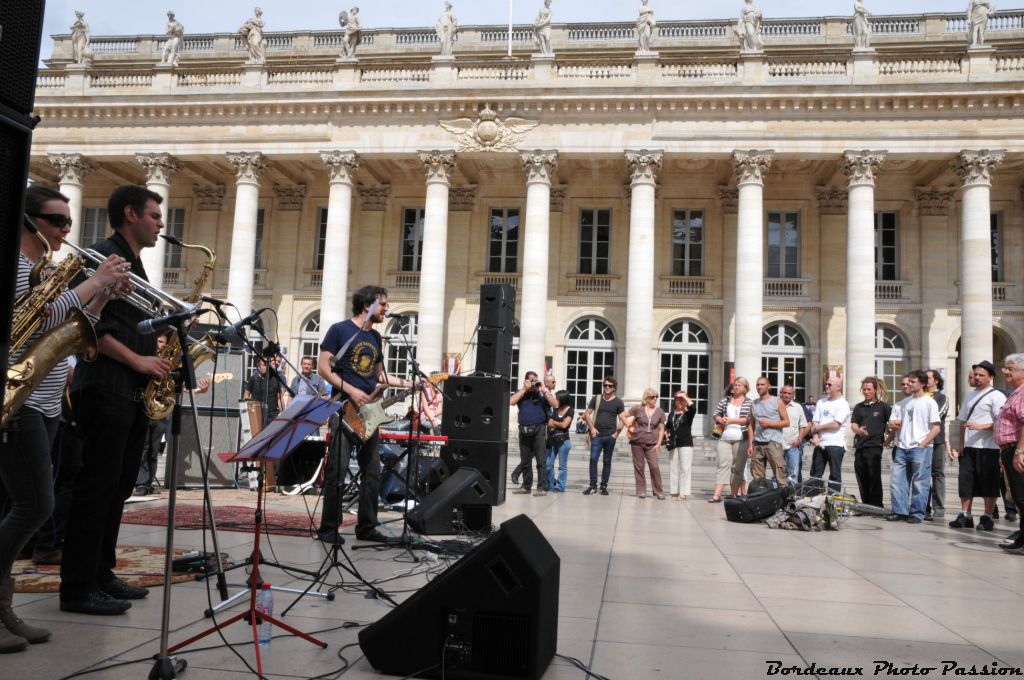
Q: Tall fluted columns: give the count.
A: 10